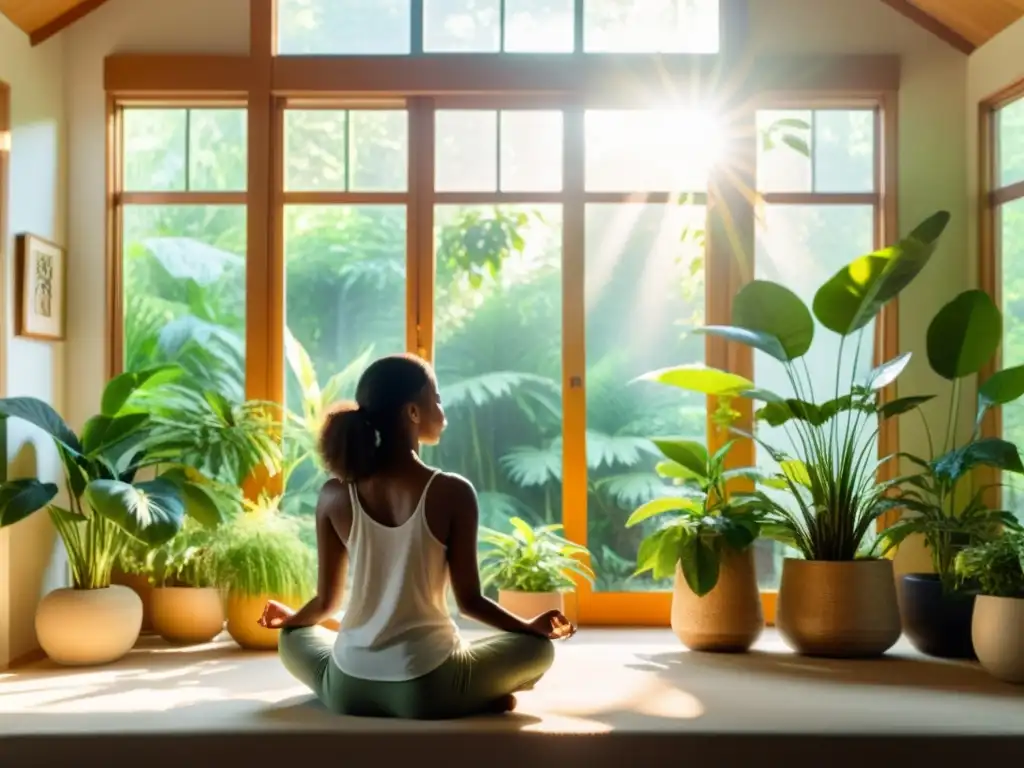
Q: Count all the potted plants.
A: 9